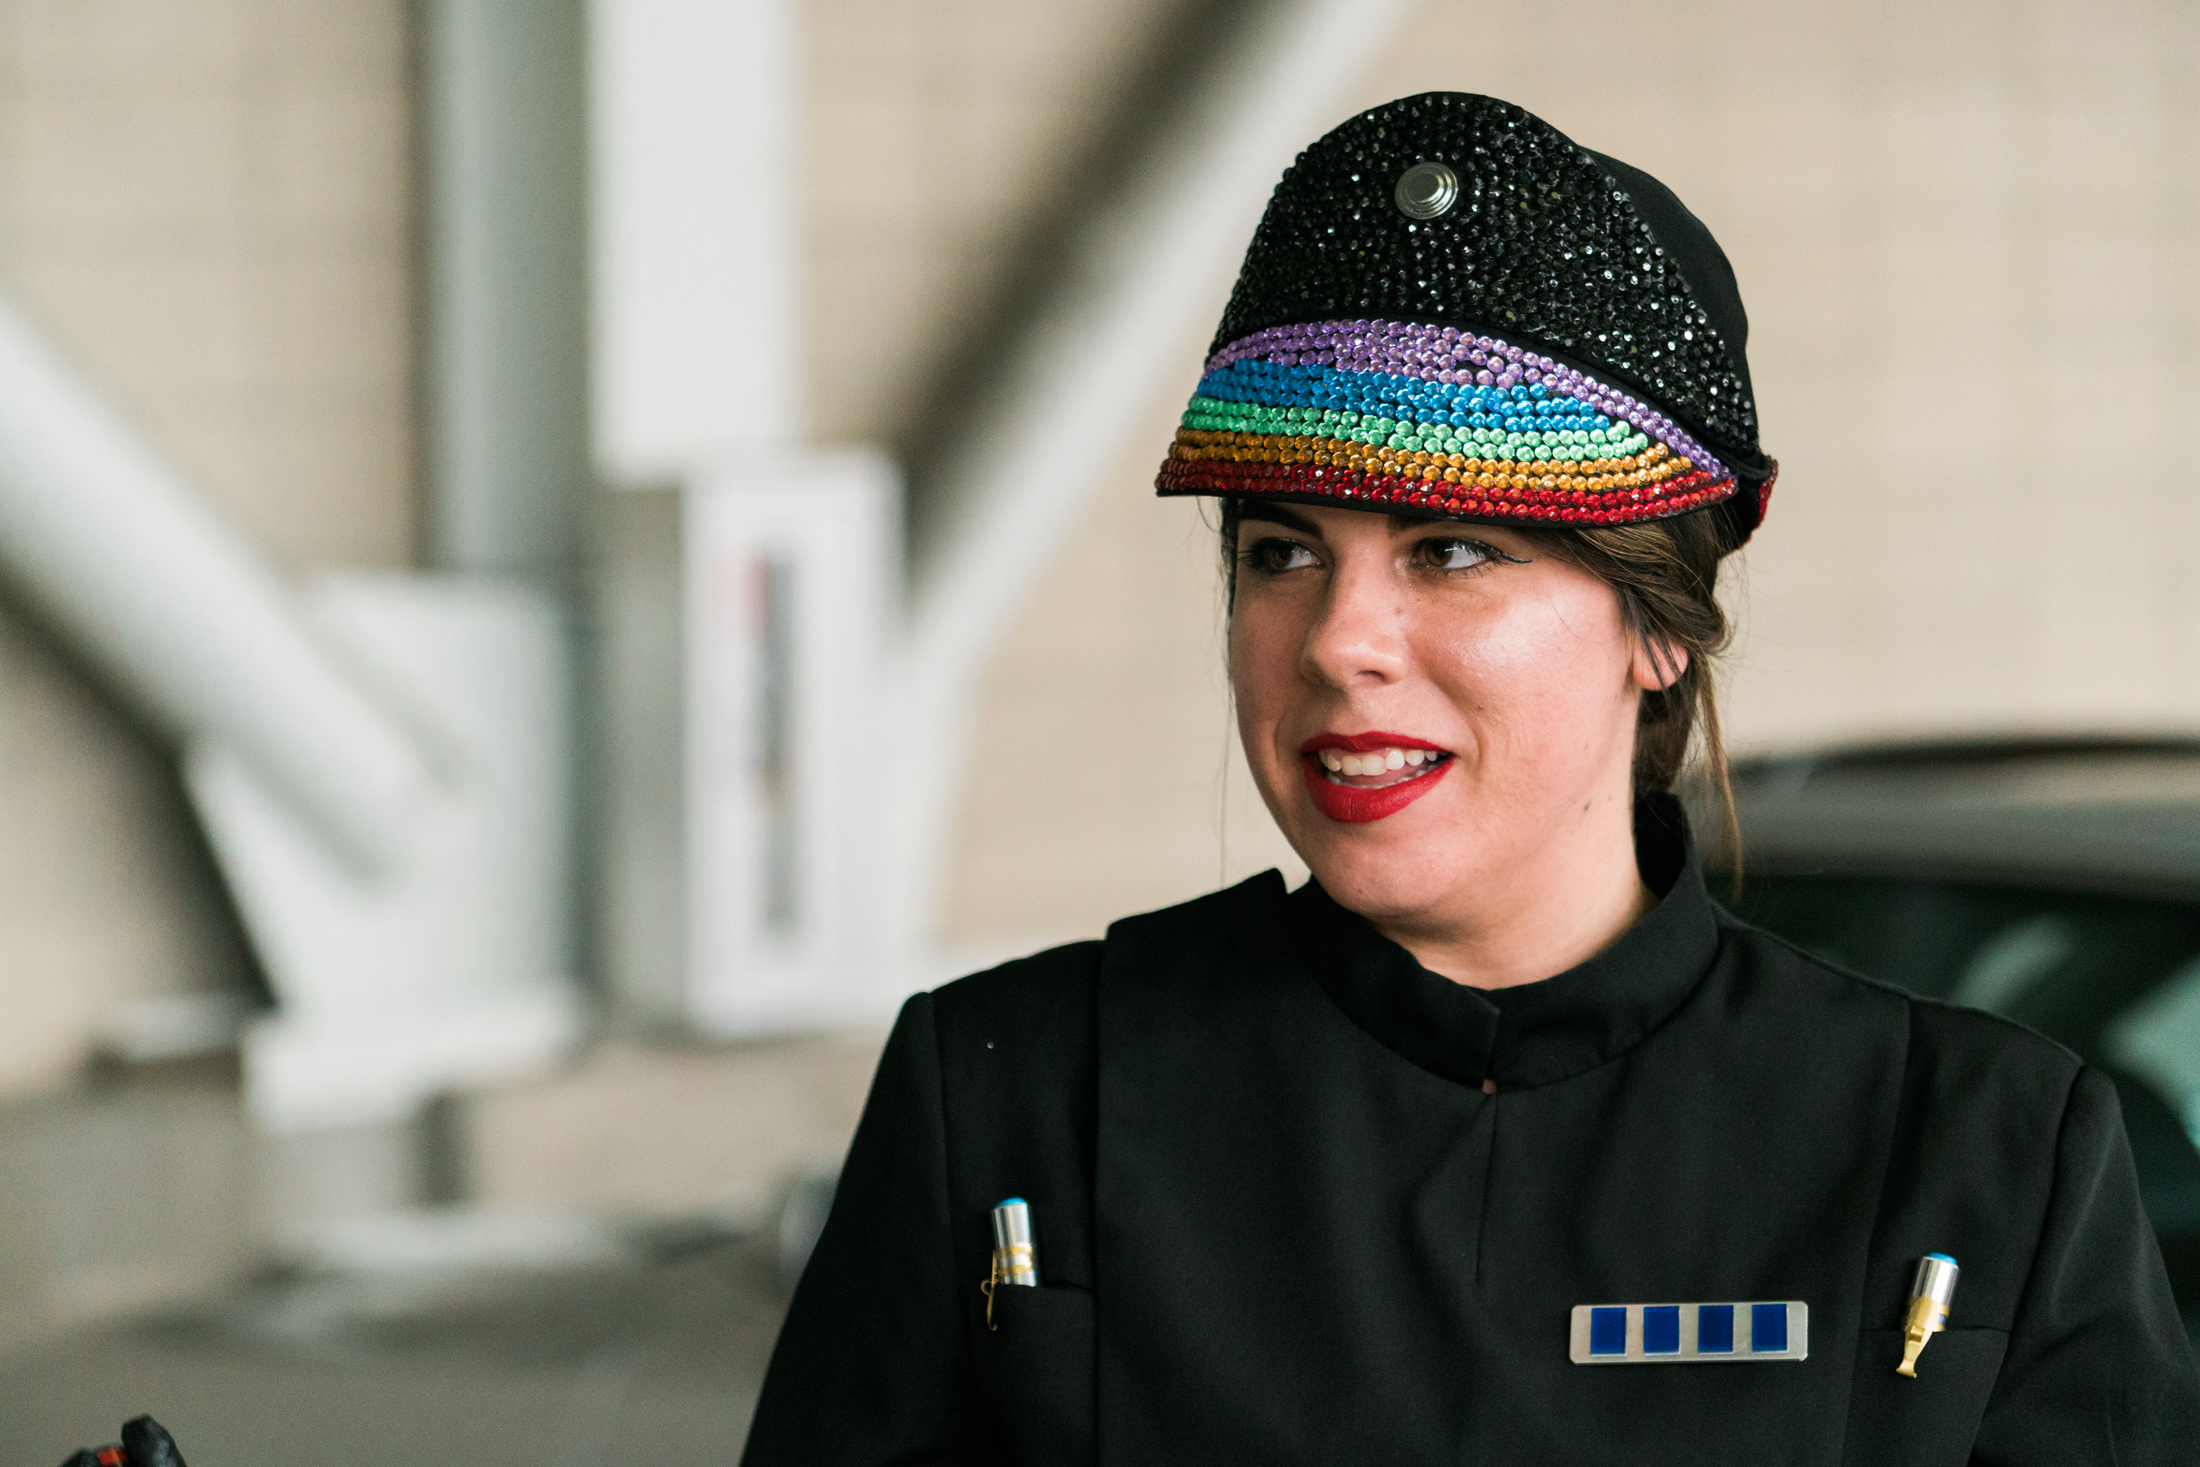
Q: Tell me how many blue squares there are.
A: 4